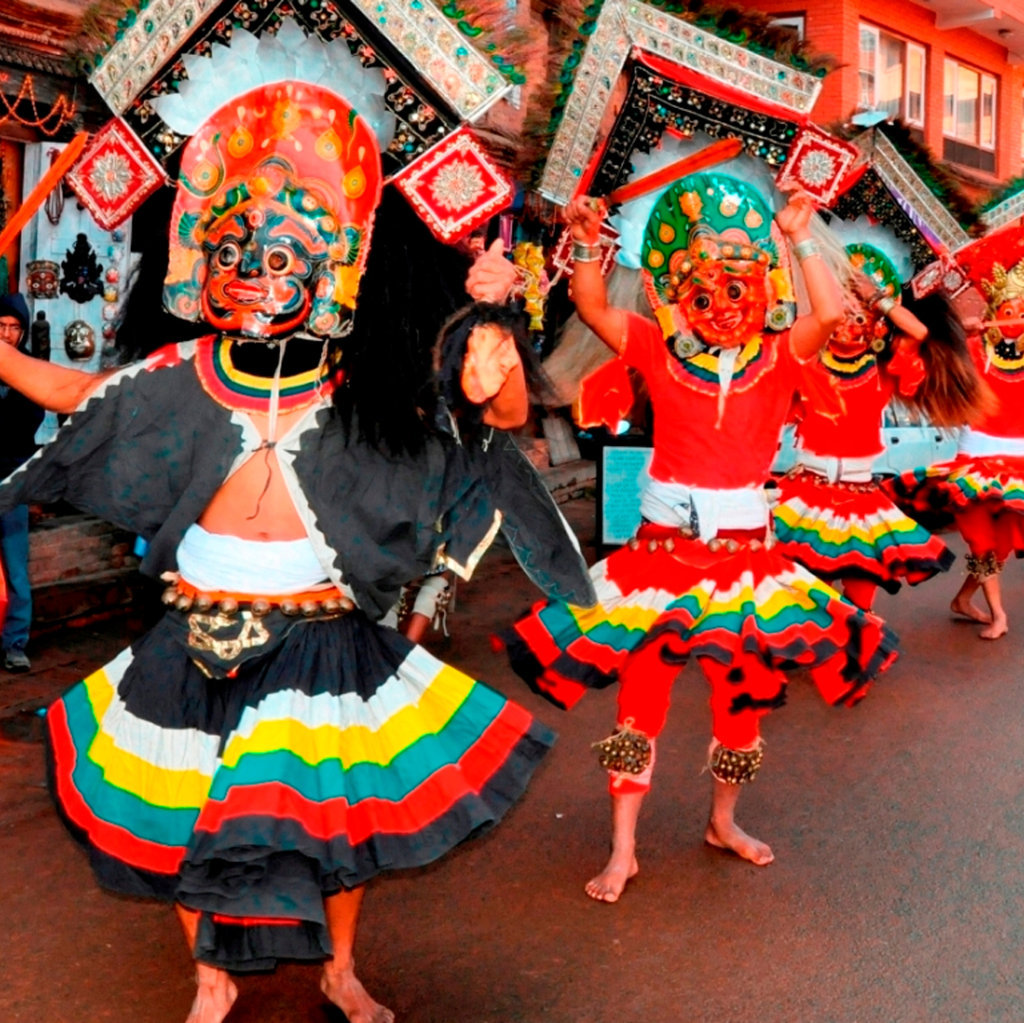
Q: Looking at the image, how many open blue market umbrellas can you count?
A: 0